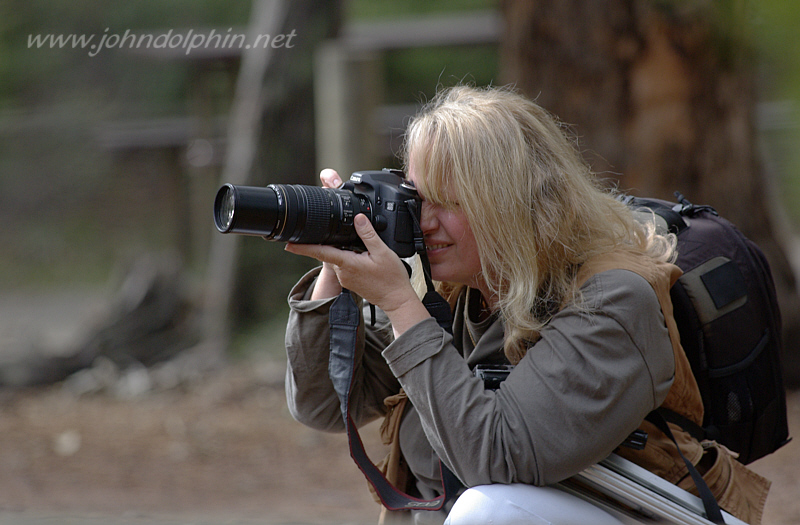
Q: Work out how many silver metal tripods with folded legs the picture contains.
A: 1